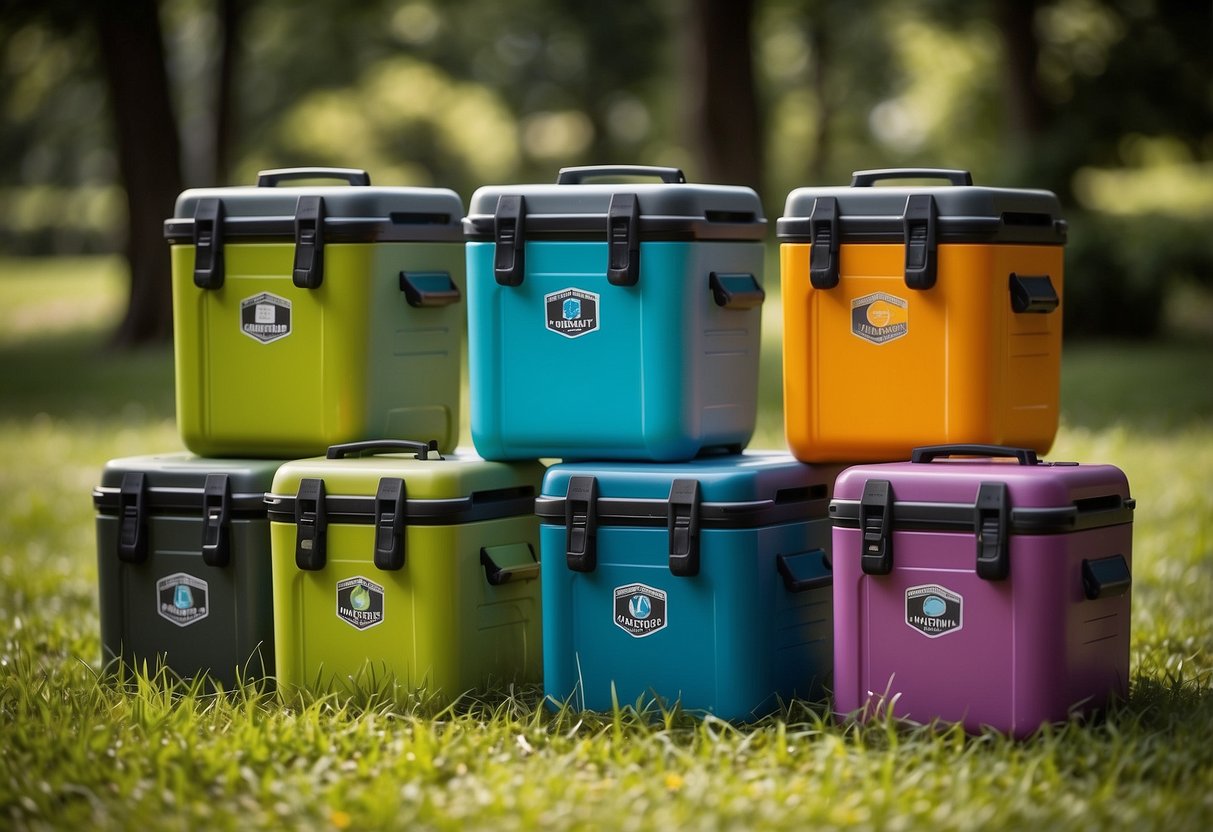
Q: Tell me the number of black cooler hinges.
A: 14